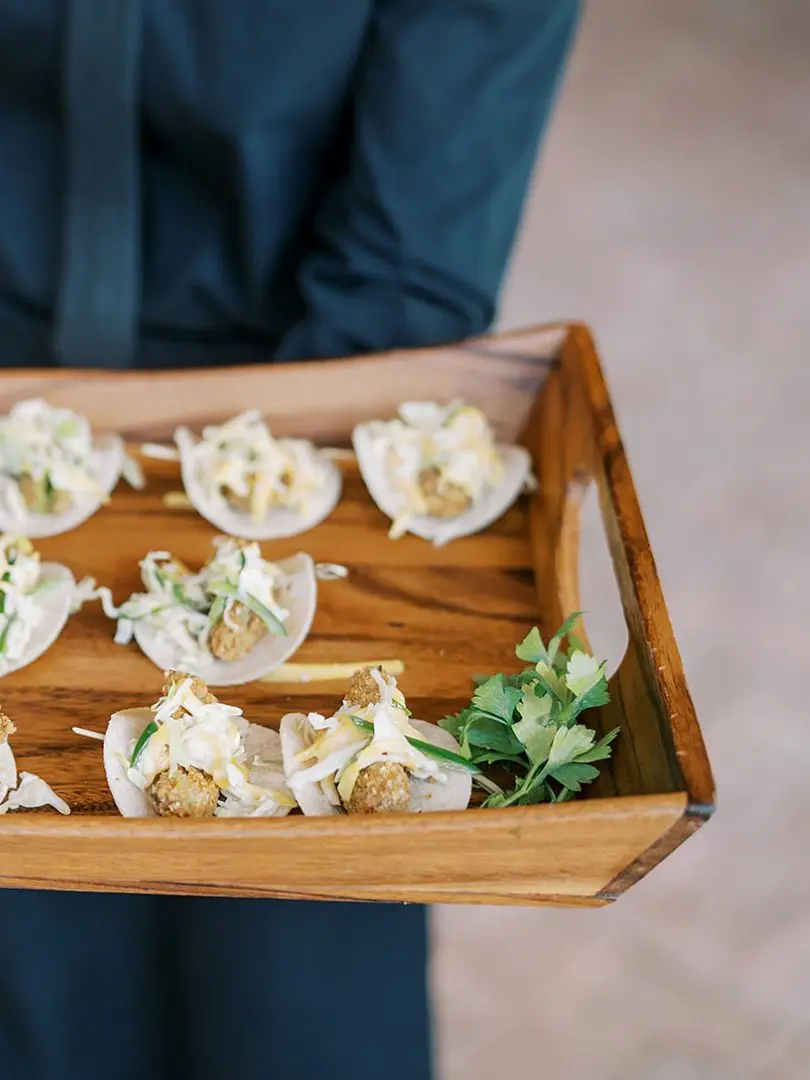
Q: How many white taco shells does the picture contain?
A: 8